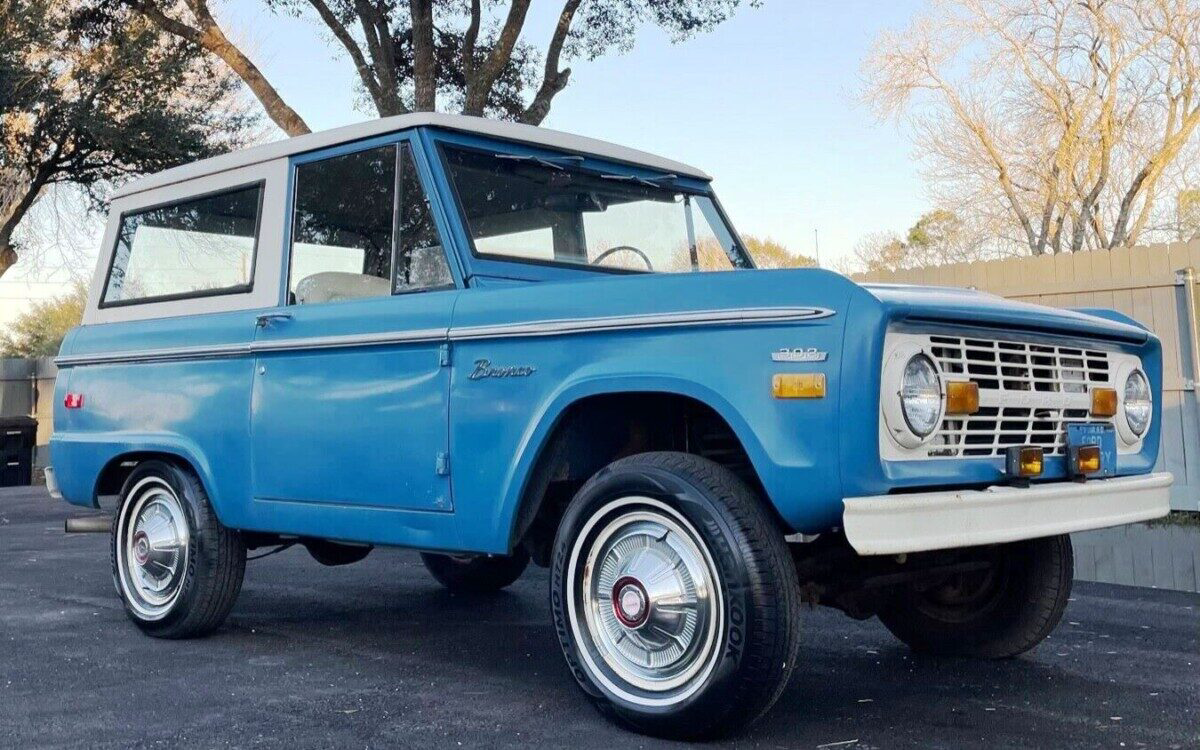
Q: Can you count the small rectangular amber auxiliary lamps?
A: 2